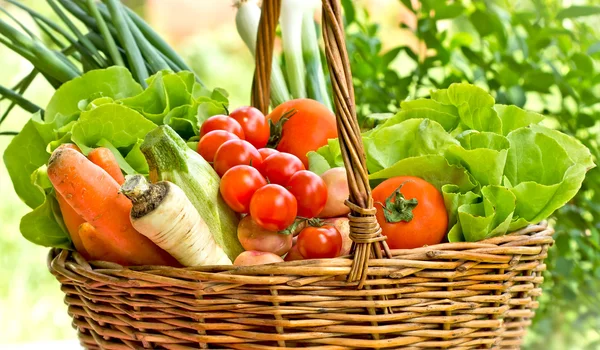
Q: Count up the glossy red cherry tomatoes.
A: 10